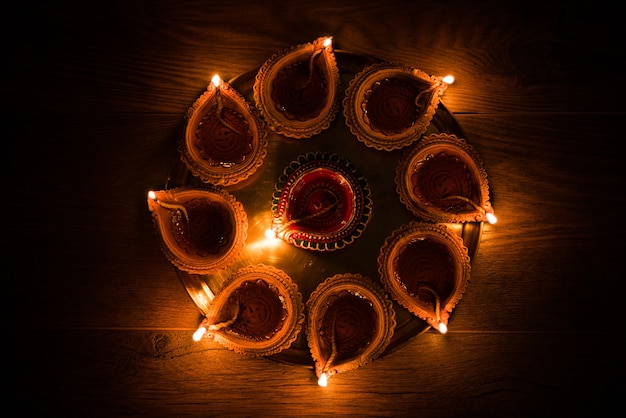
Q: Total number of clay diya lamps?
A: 9